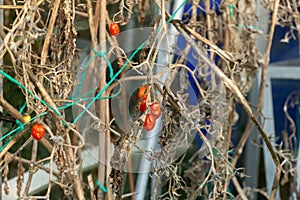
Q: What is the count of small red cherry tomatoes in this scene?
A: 6